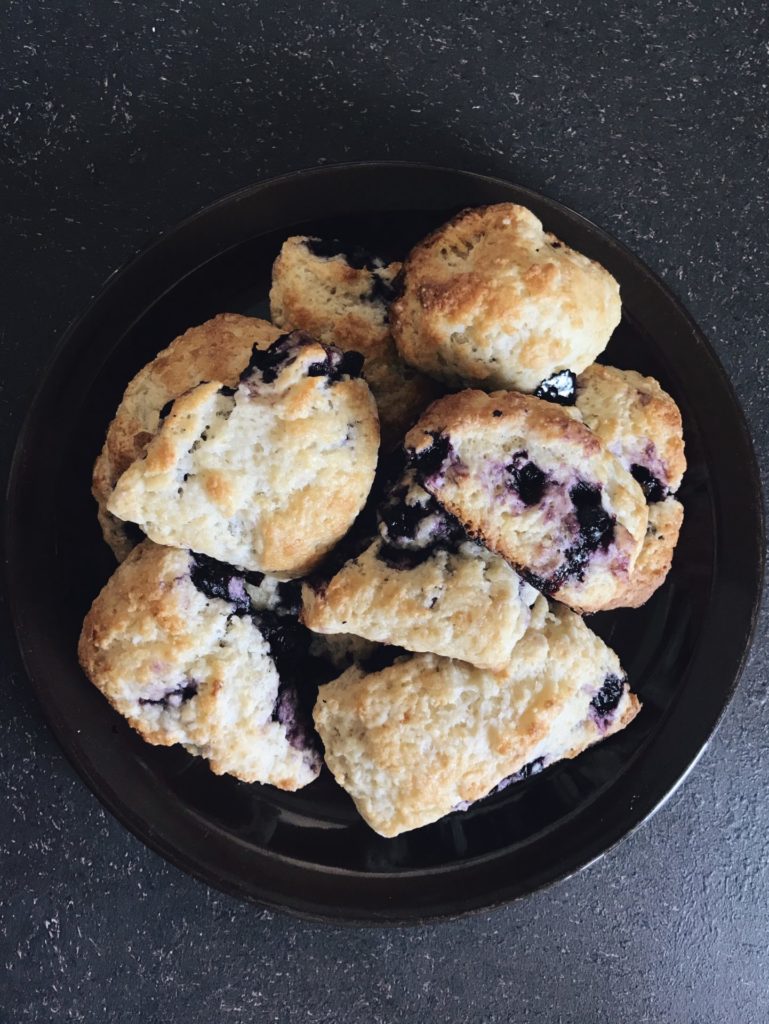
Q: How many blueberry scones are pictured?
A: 9